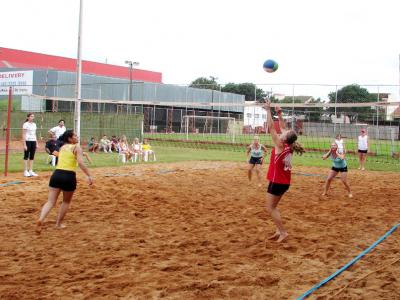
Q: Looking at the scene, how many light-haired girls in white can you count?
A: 2